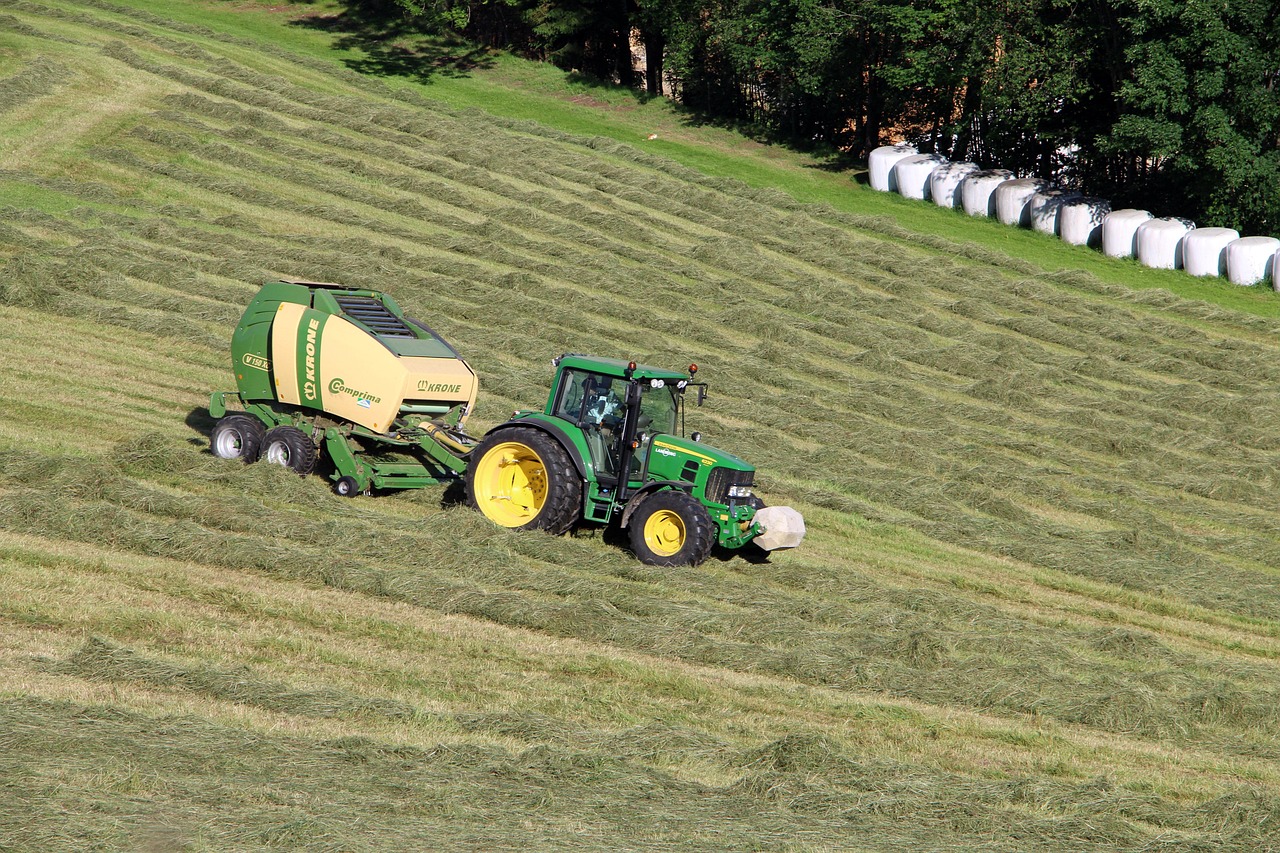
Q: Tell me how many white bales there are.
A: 12